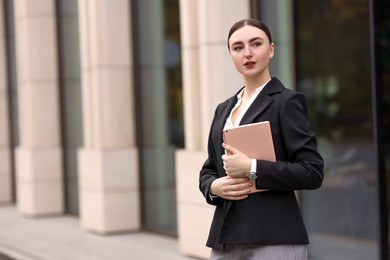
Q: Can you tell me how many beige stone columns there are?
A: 4